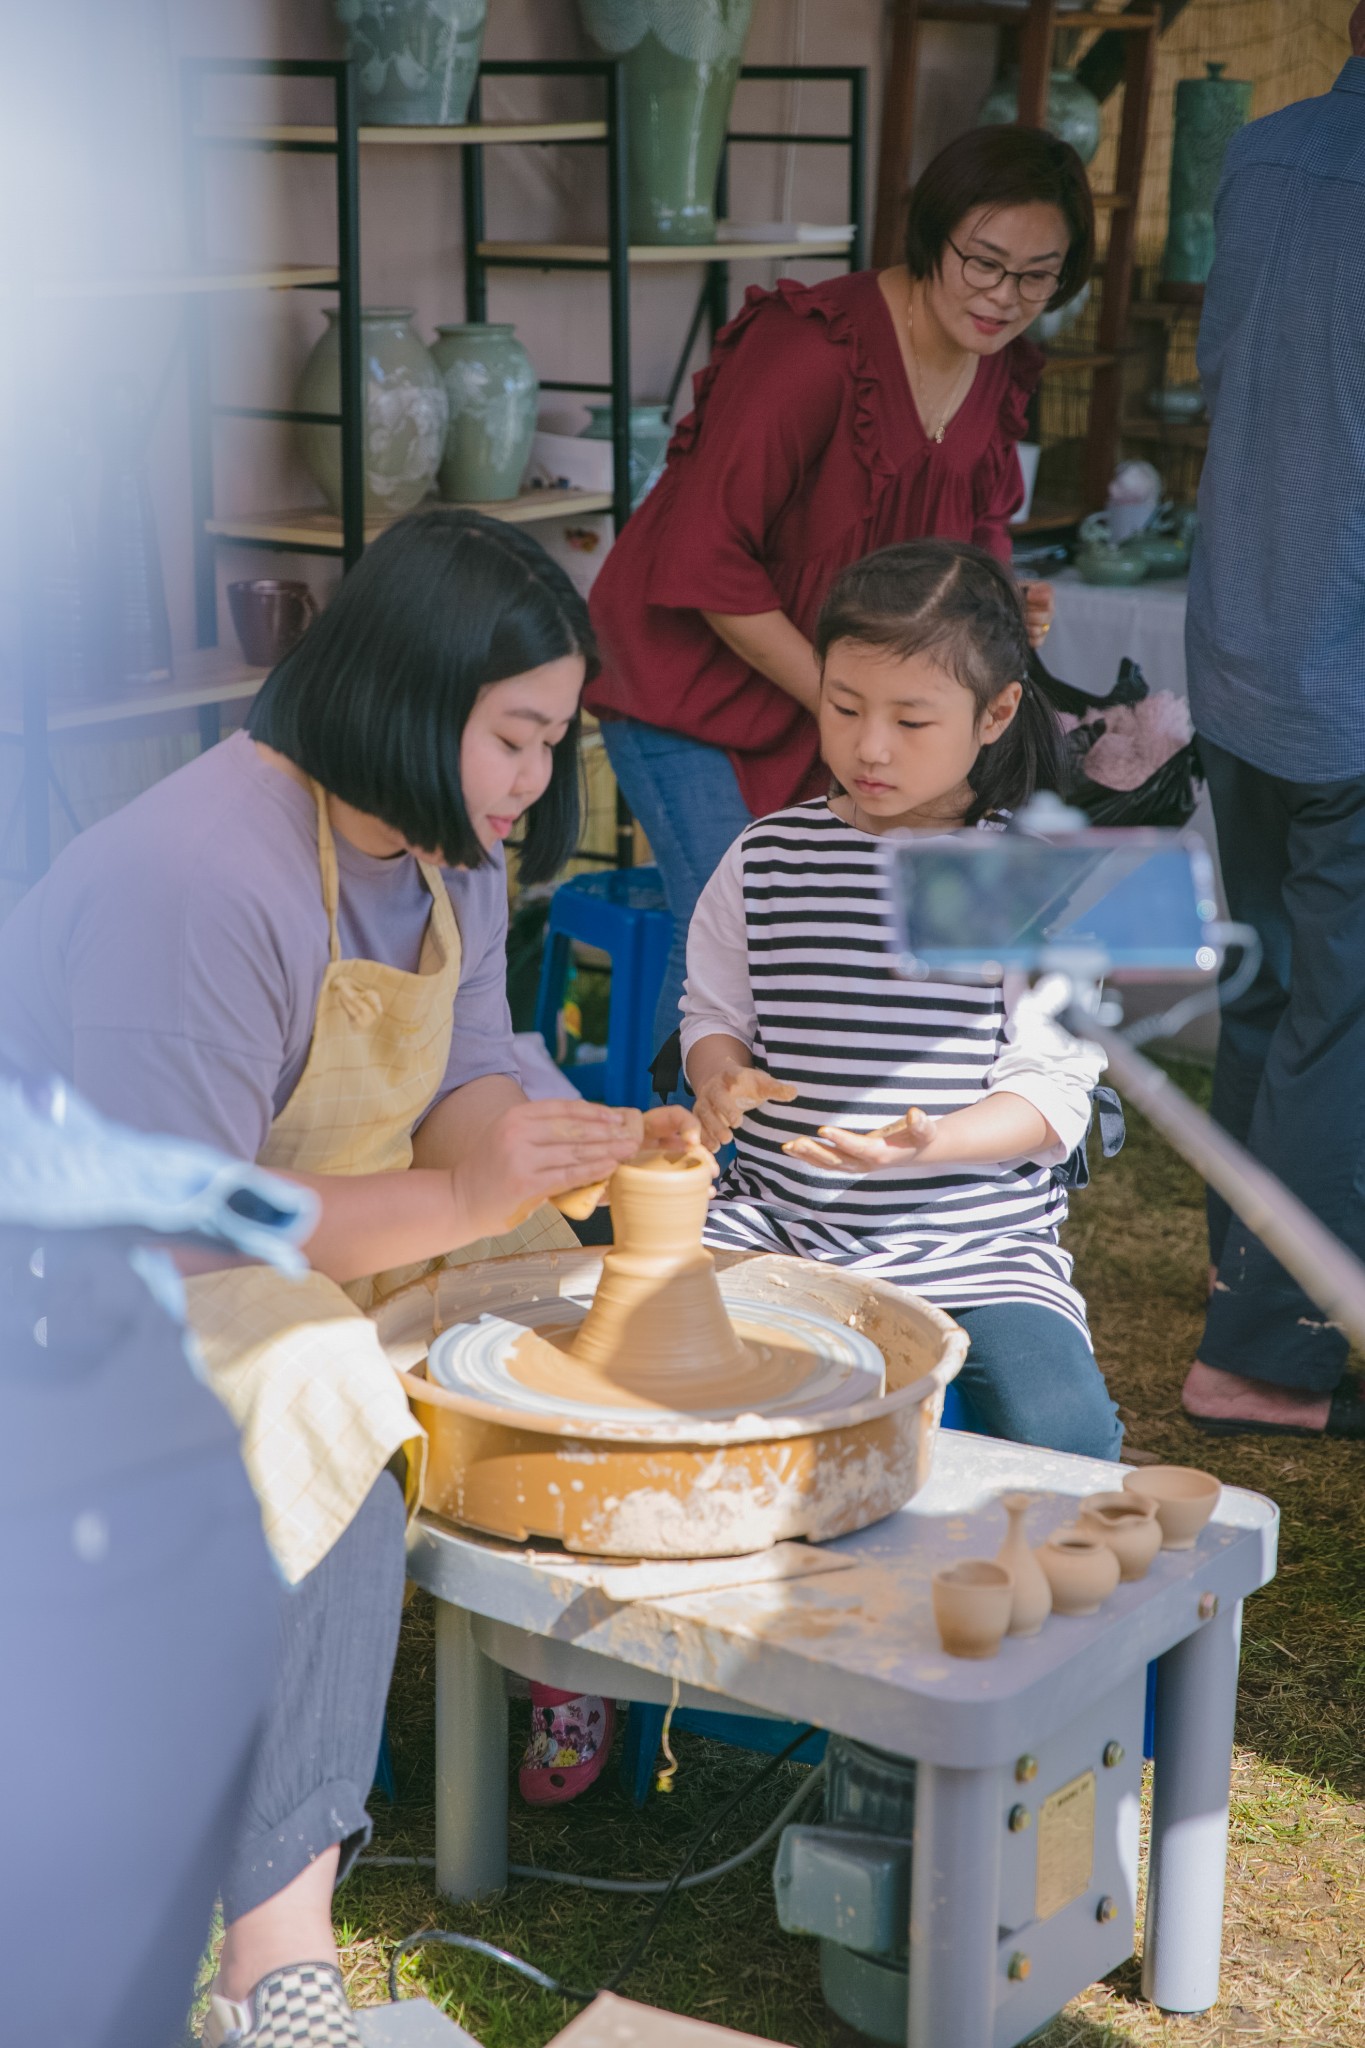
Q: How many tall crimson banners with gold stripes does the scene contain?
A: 0